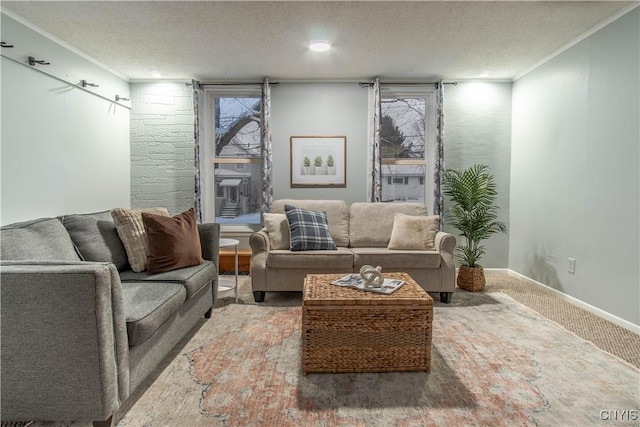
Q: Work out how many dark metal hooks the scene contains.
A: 4